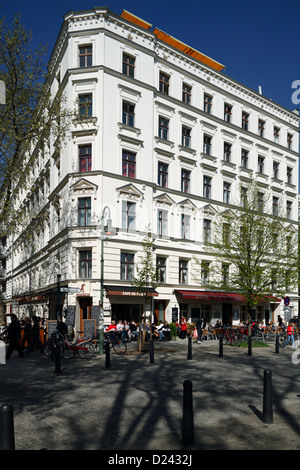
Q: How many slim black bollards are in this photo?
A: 10